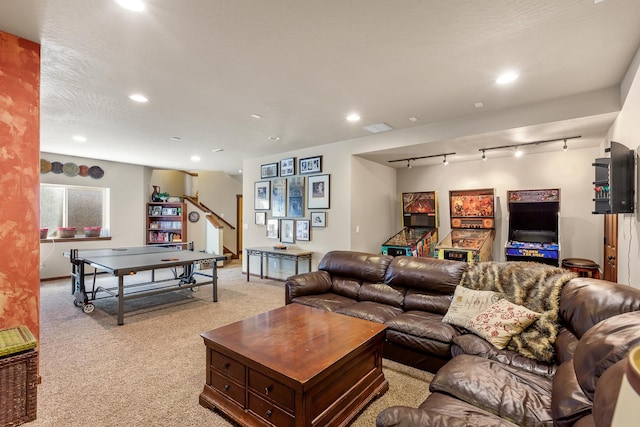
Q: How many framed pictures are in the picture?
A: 12